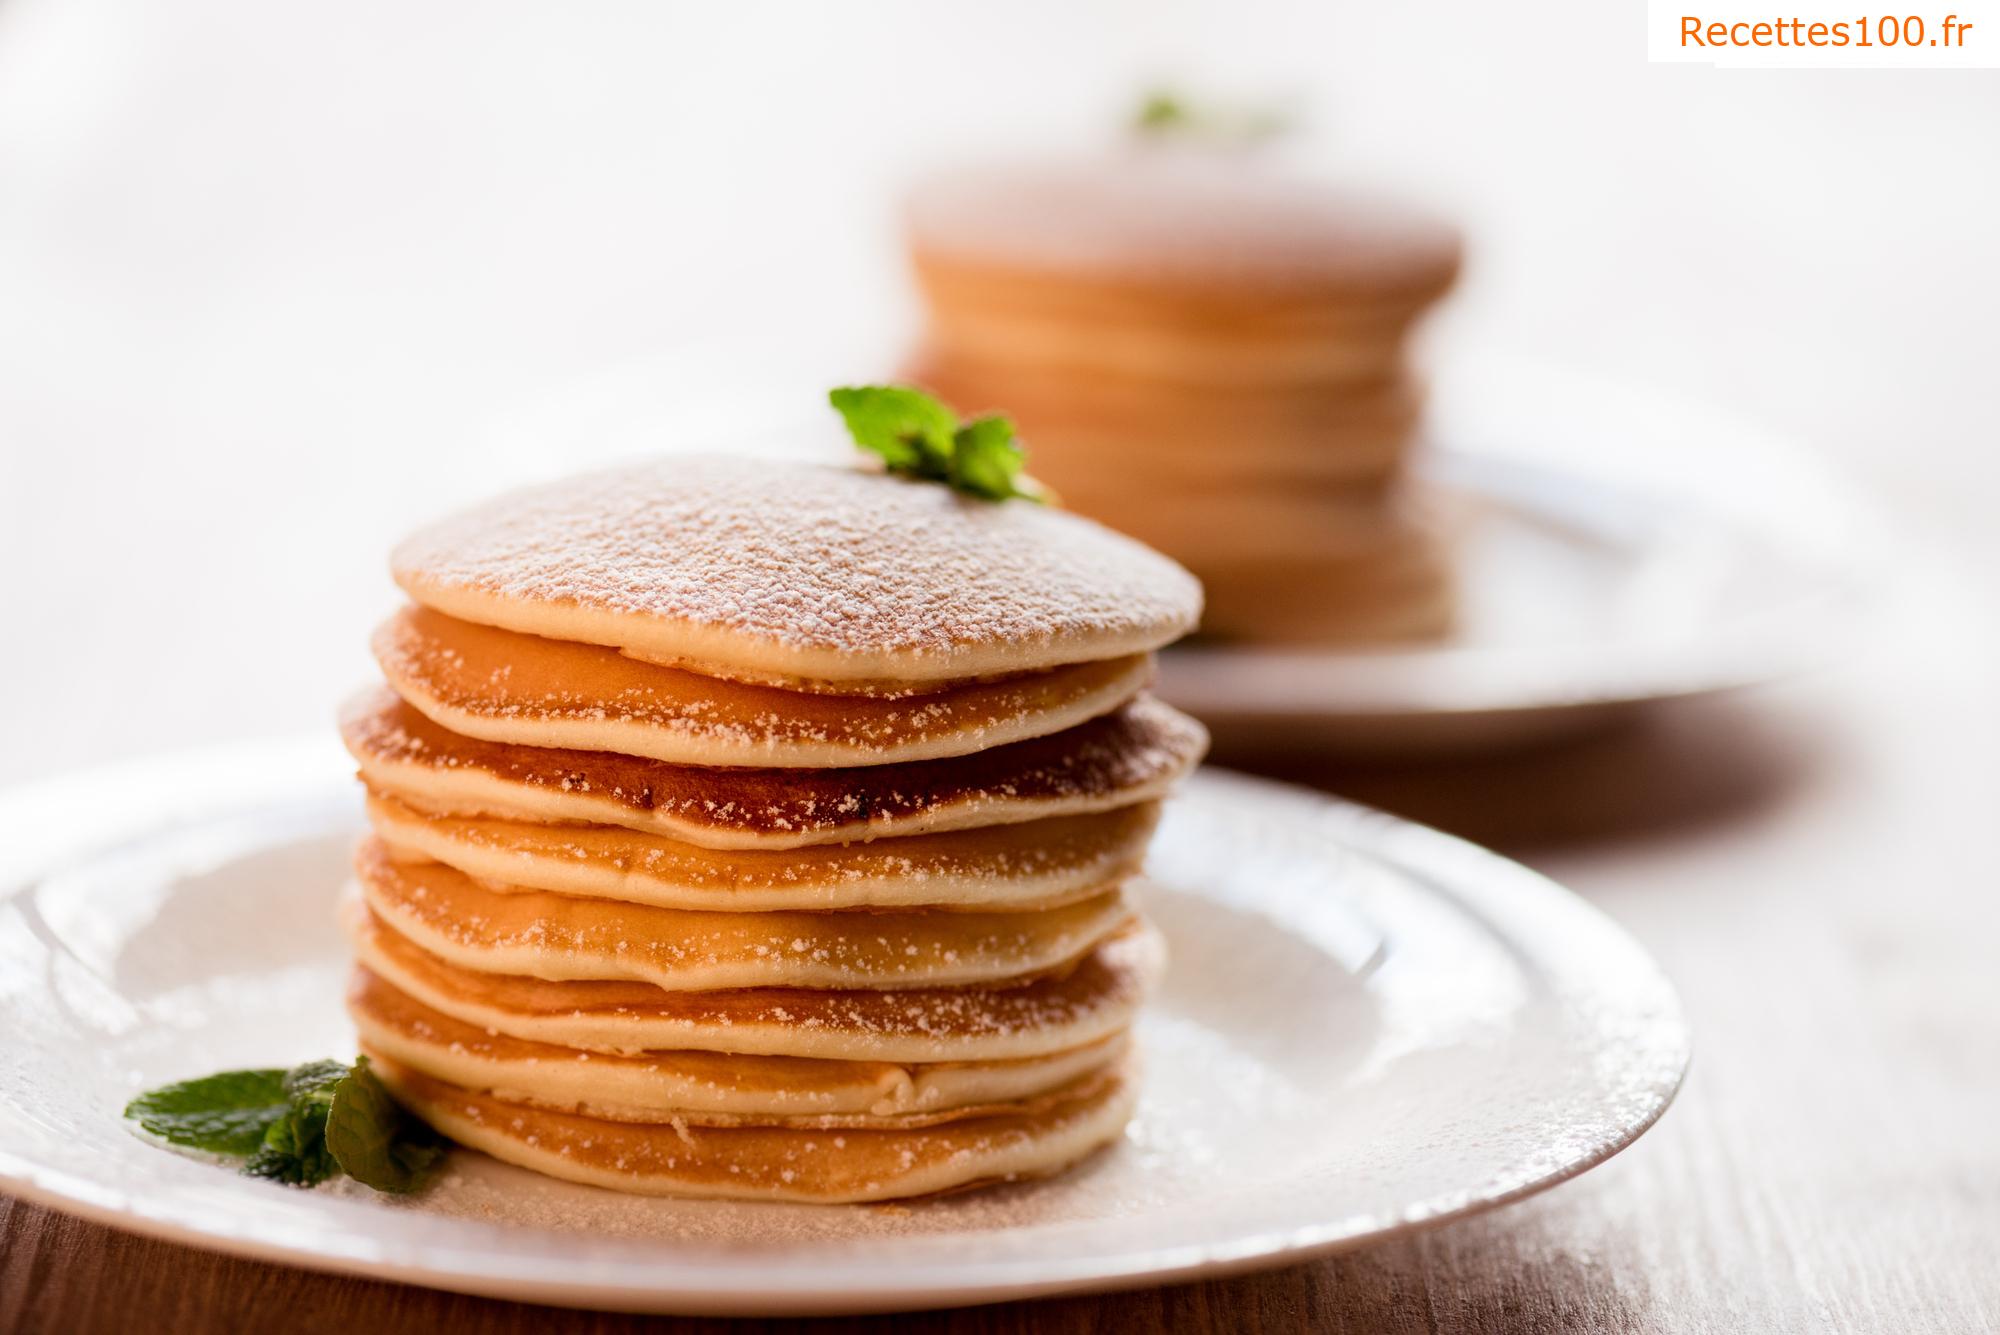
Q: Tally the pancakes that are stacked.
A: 8